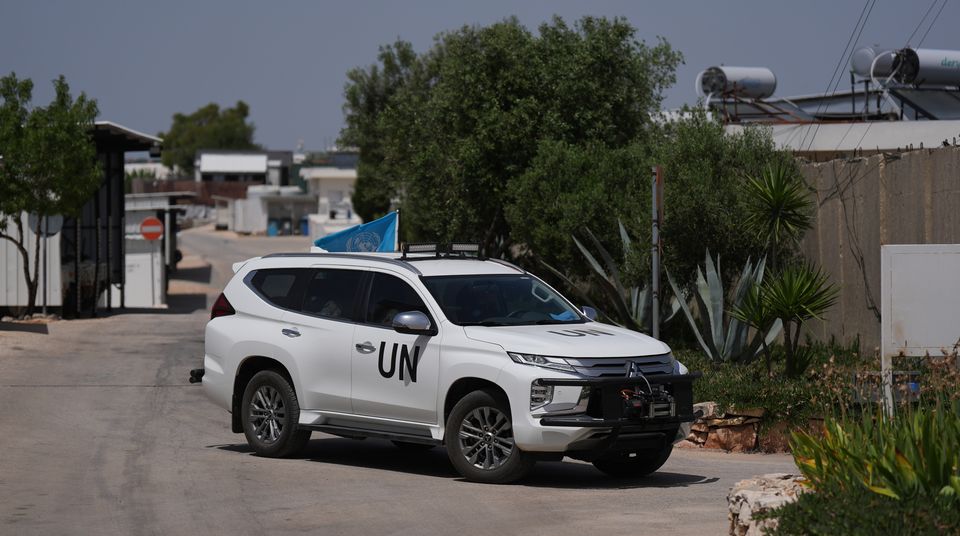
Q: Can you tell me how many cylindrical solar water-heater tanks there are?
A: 3